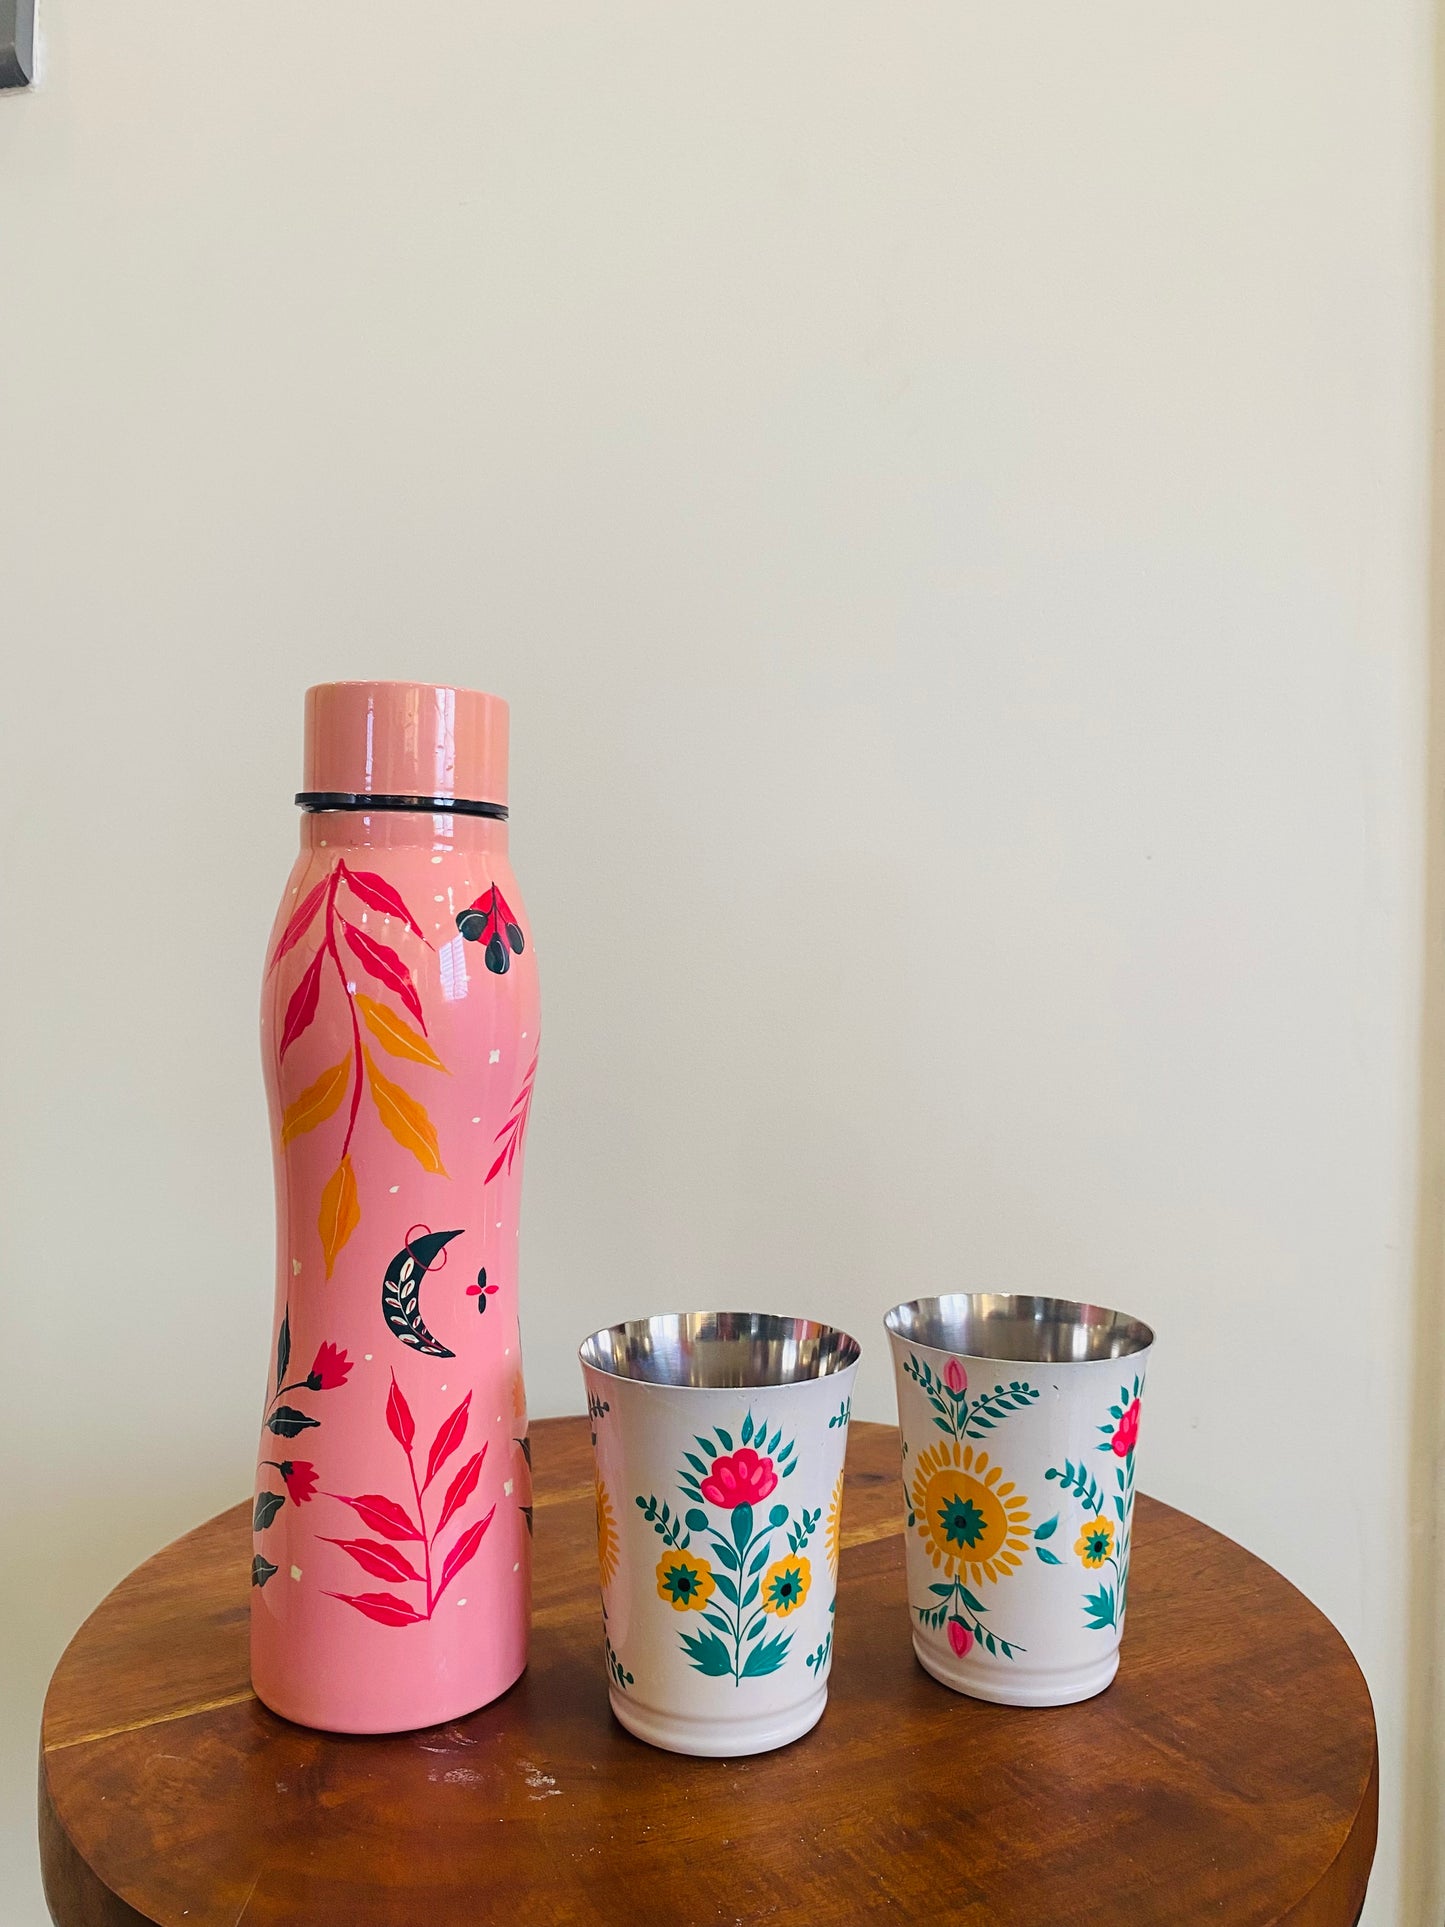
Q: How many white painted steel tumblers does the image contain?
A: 2